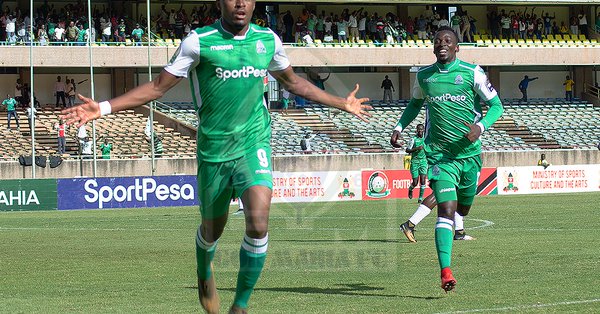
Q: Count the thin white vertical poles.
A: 3